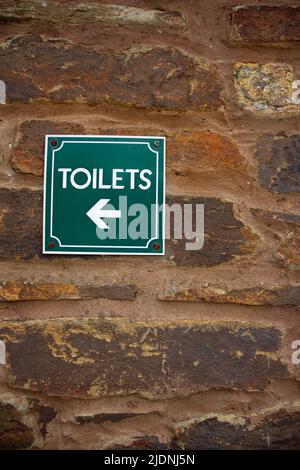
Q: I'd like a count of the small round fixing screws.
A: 4